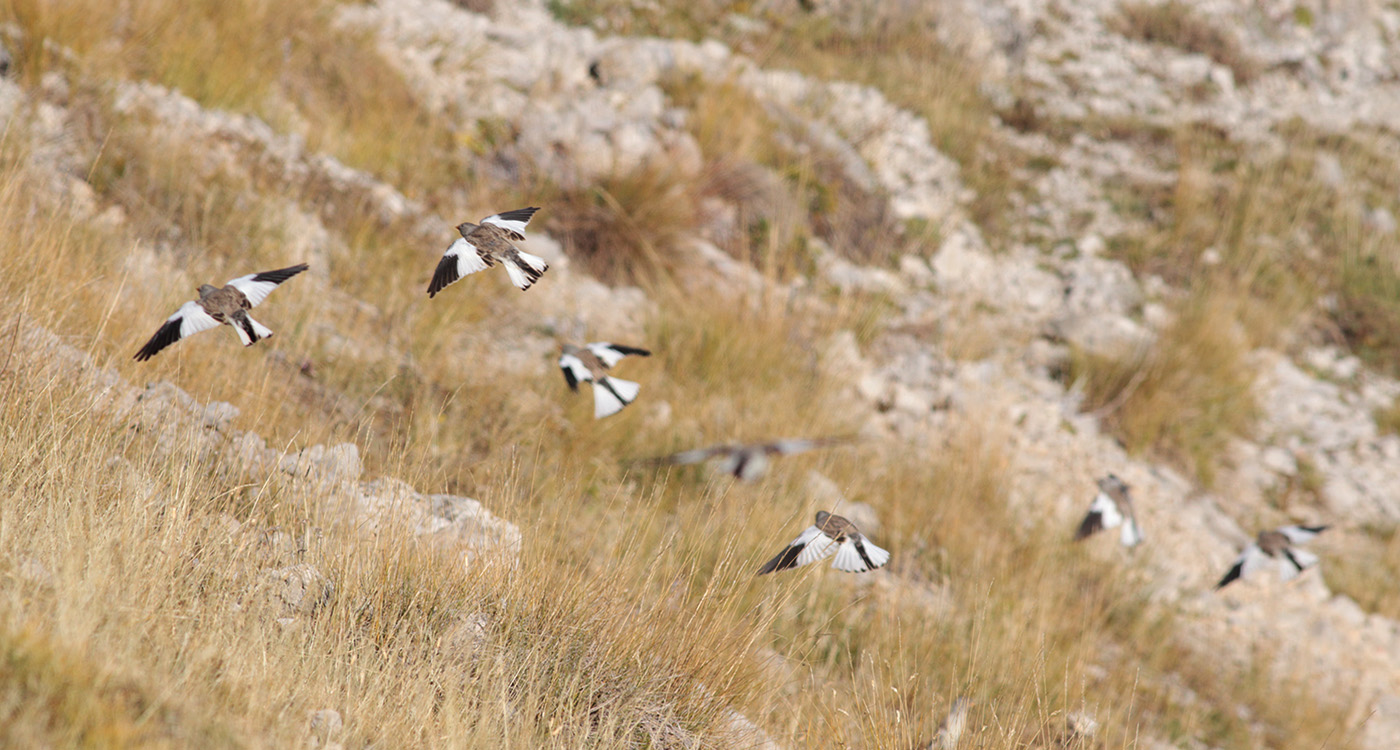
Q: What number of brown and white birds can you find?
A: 7